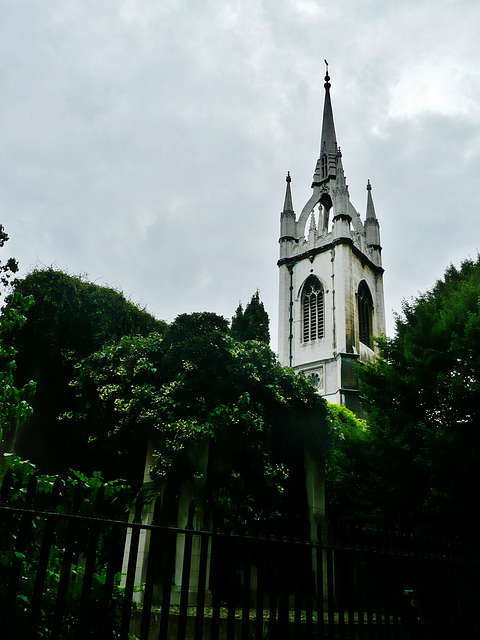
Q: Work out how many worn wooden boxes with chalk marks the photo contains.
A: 0